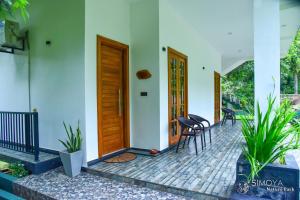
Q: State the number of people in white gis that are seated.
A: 0